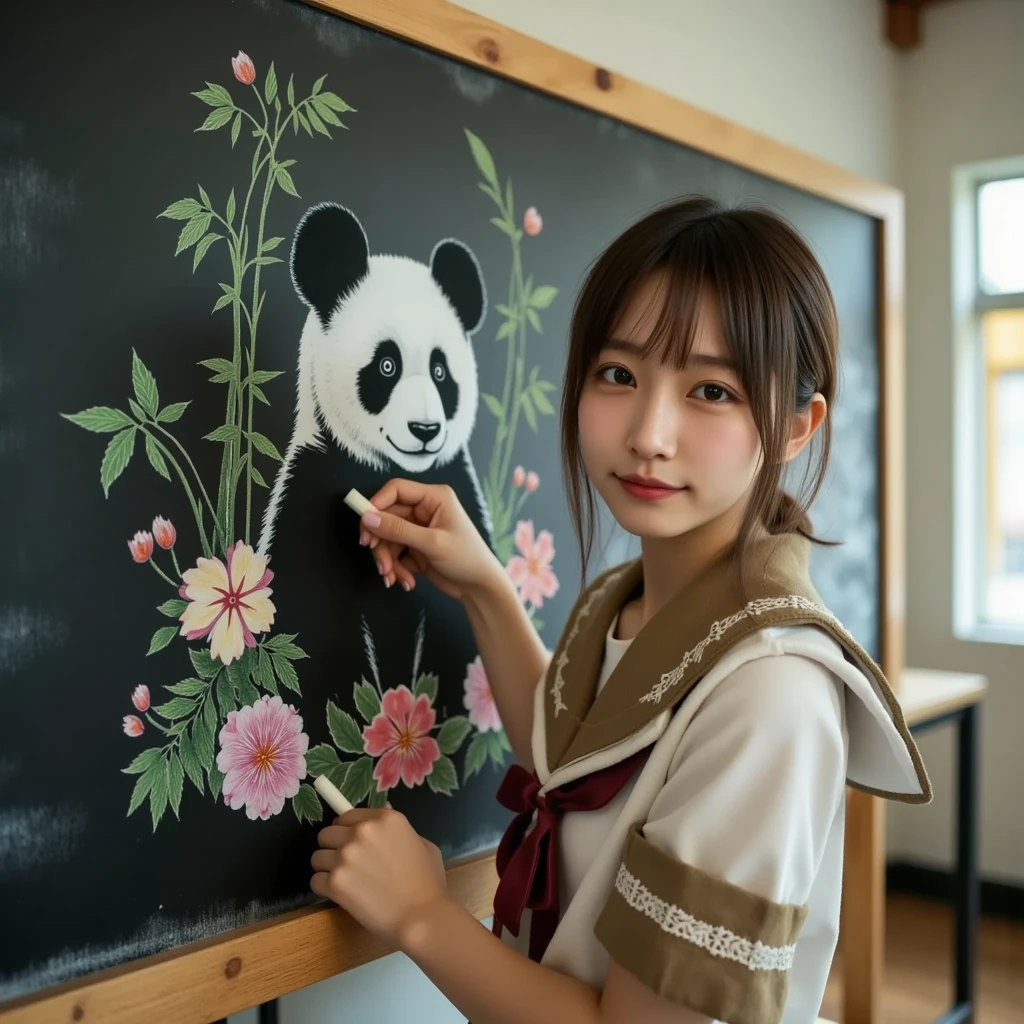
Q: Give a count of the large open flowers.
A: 5